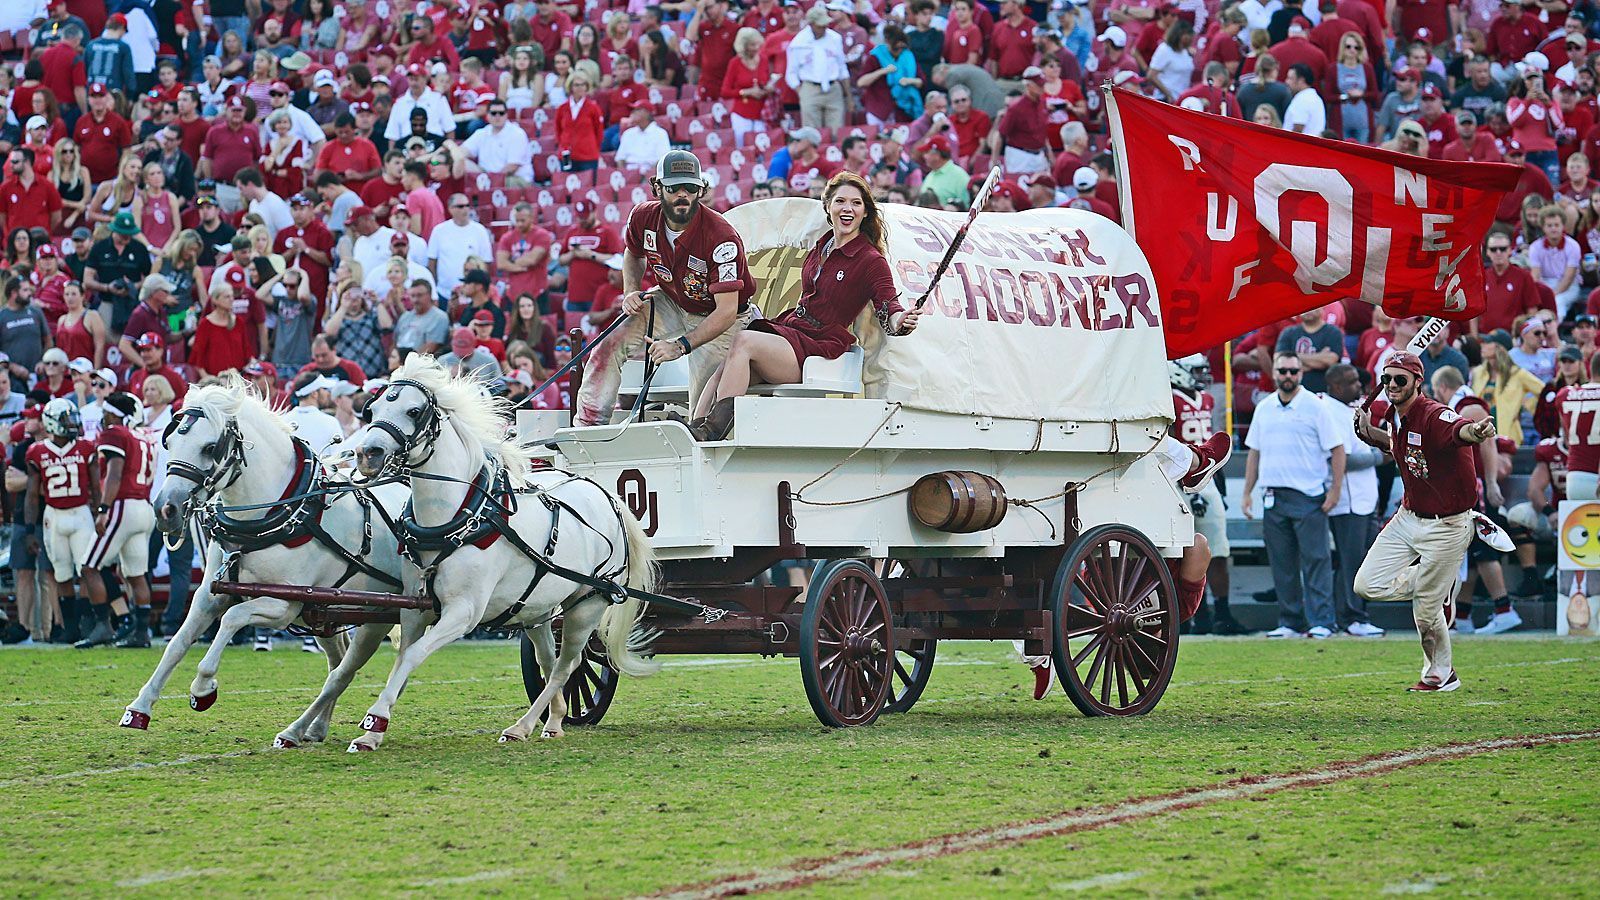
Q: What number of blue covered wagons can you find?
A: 0